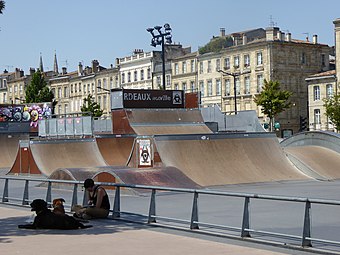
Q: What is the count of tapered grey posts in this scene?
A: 10